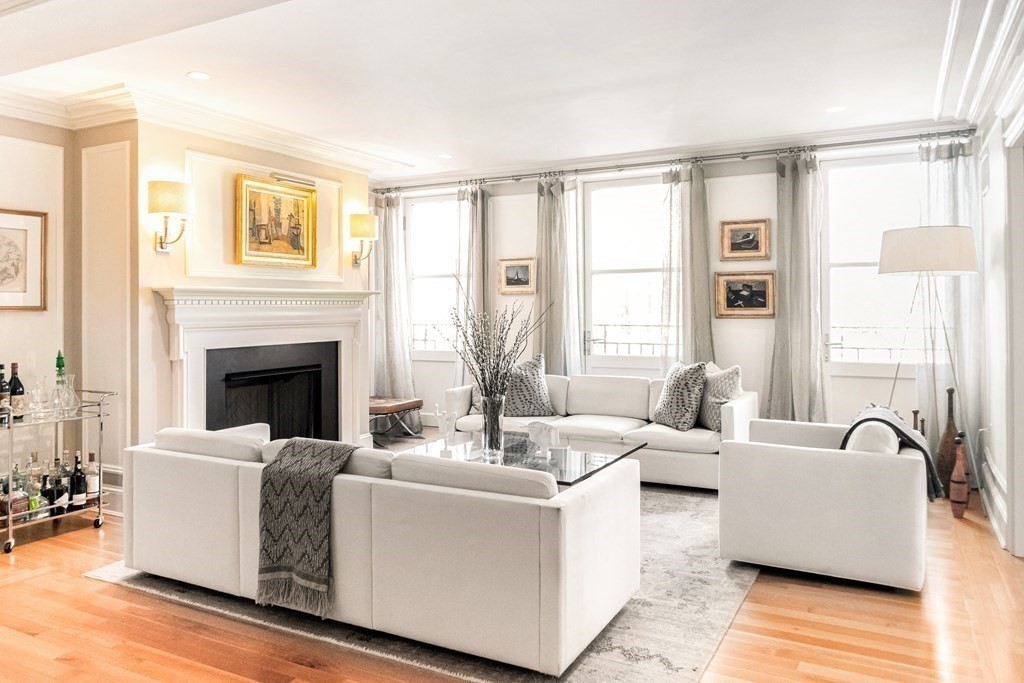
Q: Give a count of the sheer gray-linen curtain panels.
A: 6